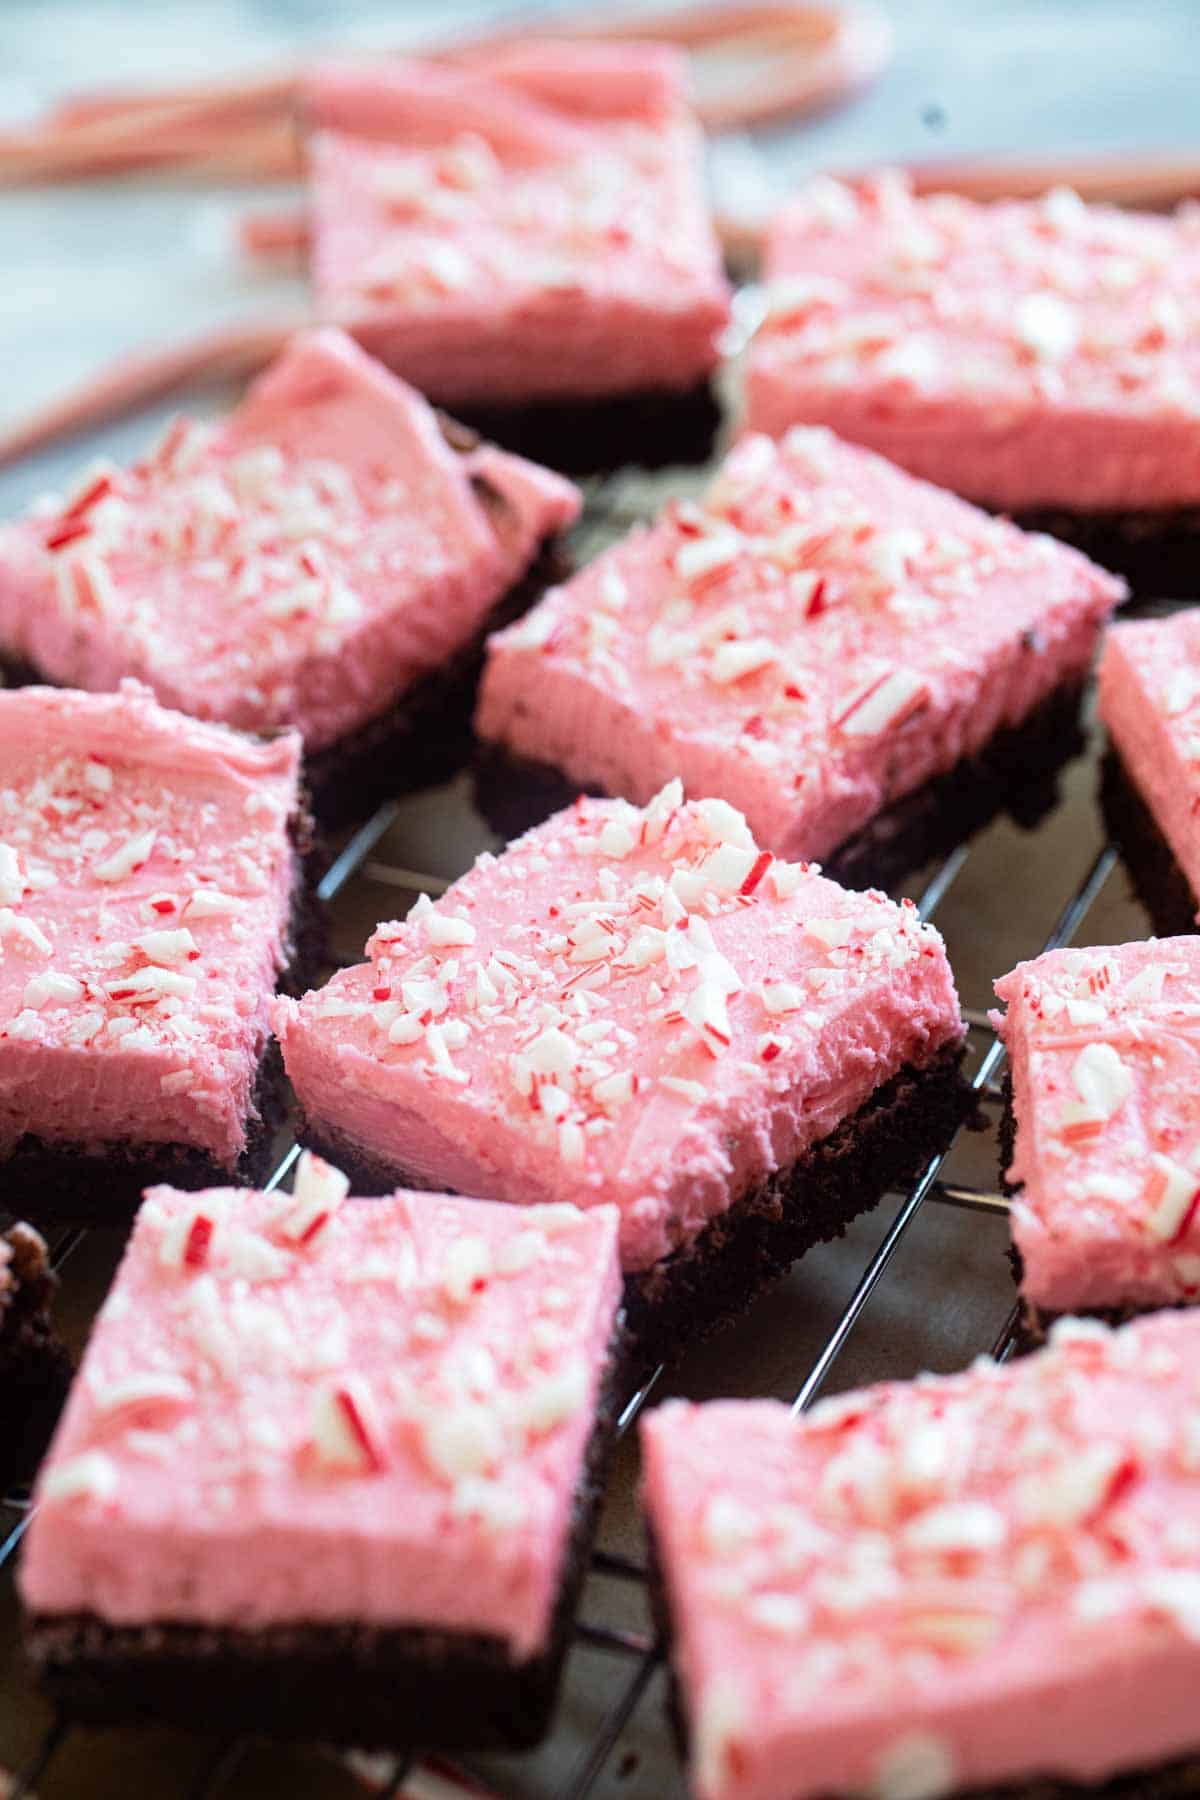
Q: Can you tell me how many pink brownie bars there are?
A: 10